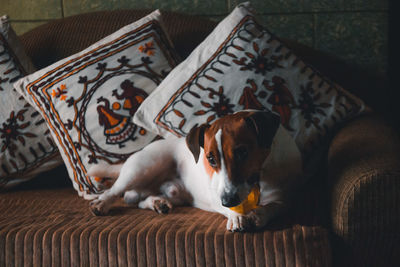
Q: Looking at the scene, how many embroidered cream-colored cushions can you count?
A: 3